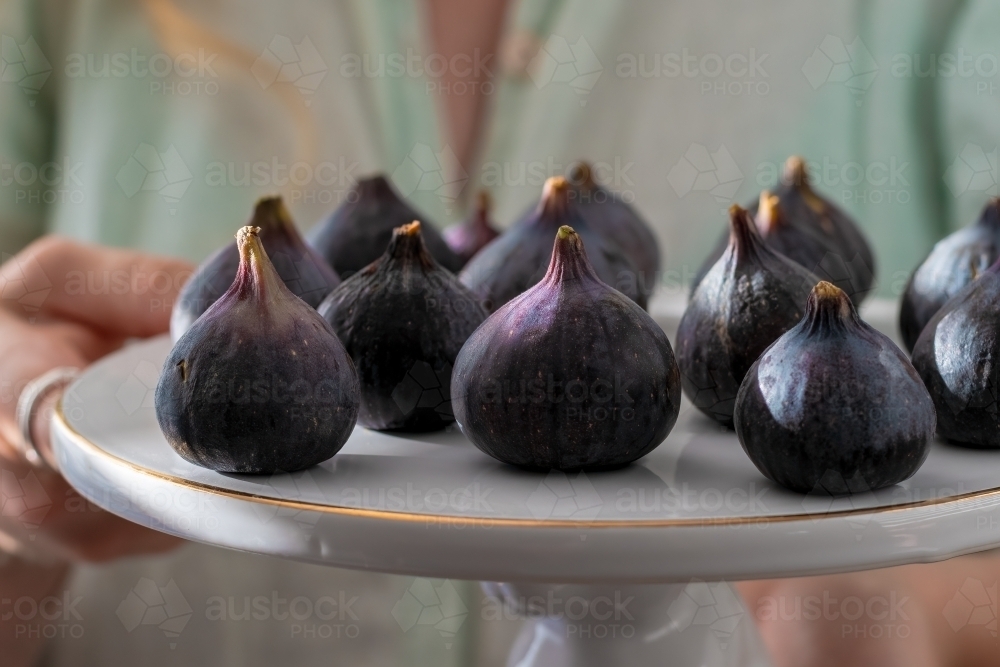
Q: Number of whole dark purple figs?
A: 14